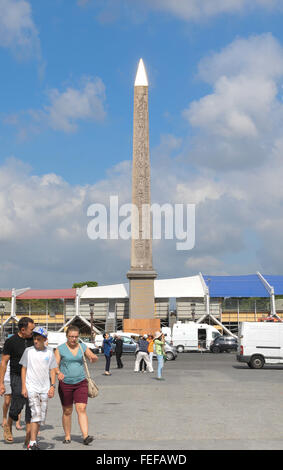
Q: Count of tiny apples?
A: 0